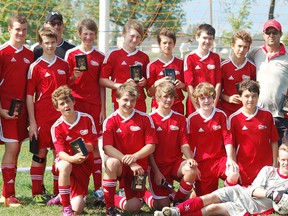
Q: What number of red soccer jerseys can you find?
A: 12